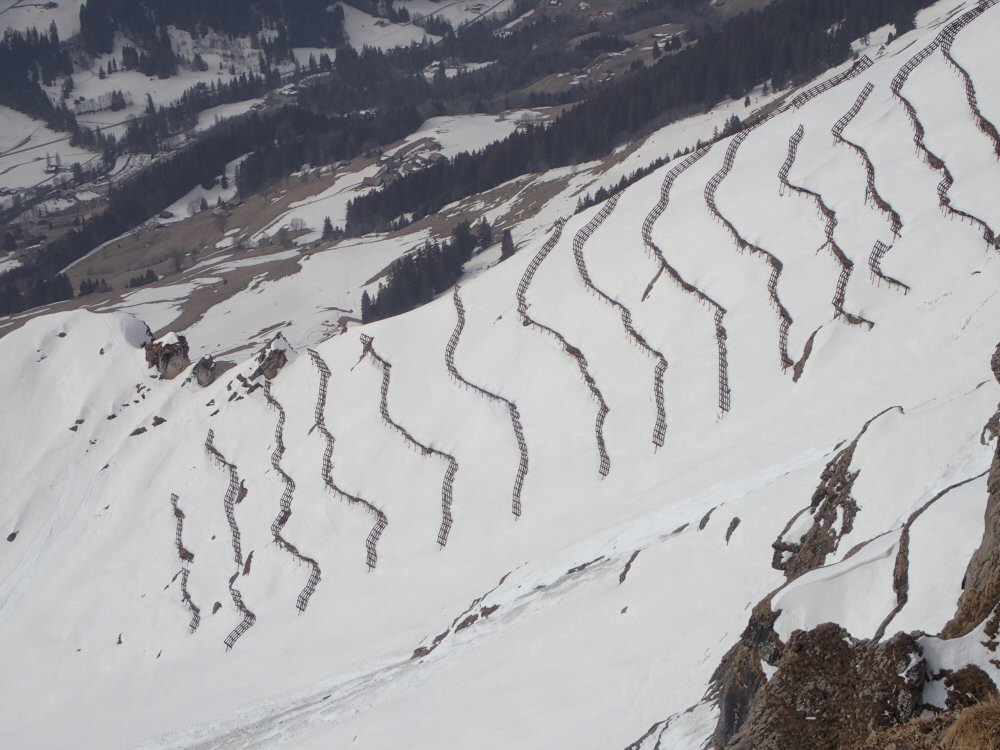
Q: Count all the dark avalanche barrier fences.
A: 14